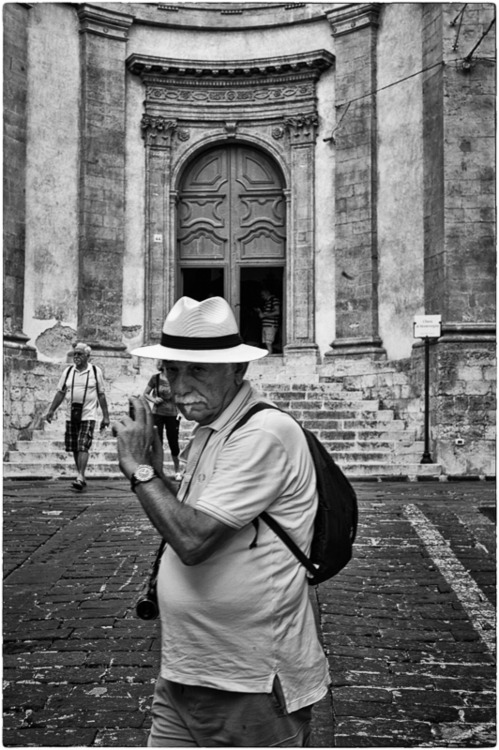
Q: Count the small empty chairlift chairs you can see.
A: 0